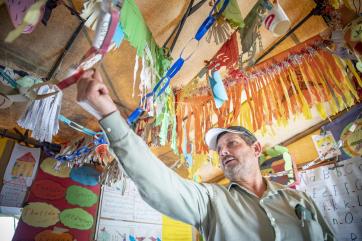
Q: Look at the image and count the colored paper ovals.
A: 7